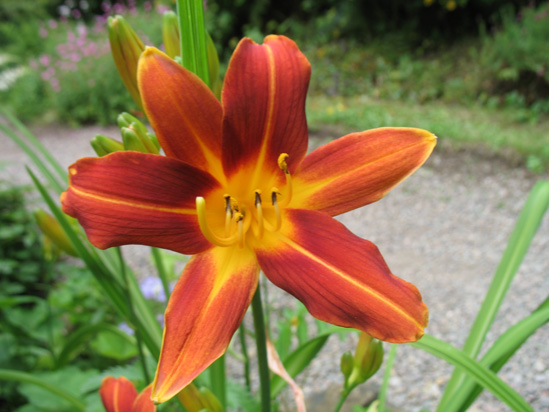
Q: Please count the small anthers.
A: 6